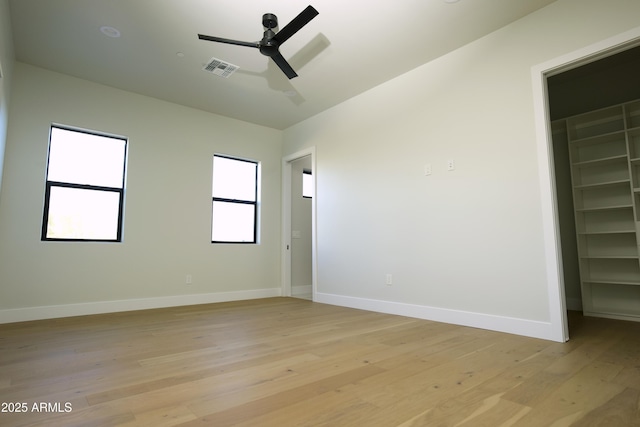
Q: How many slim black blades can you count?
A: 3